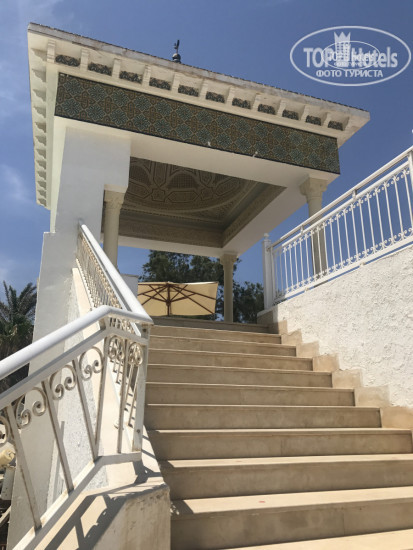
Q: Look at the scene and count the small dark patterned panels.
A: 11